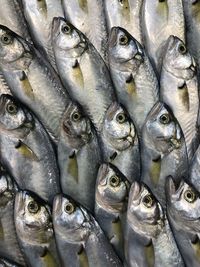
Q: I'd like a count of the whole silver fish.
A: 13